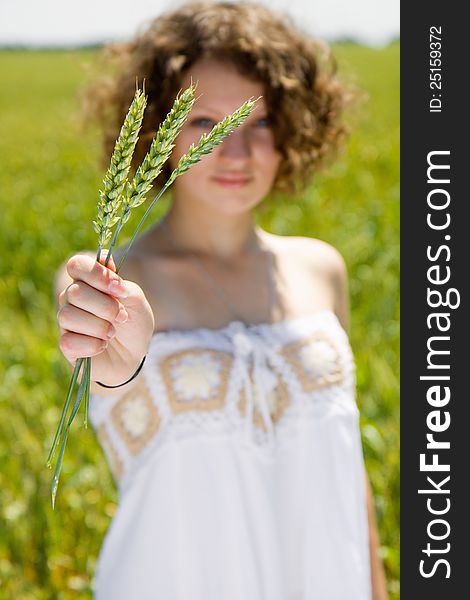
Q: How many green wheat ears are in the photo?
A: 3